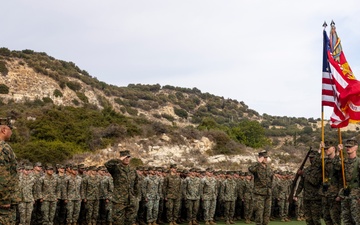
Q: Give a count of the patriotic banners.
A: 2